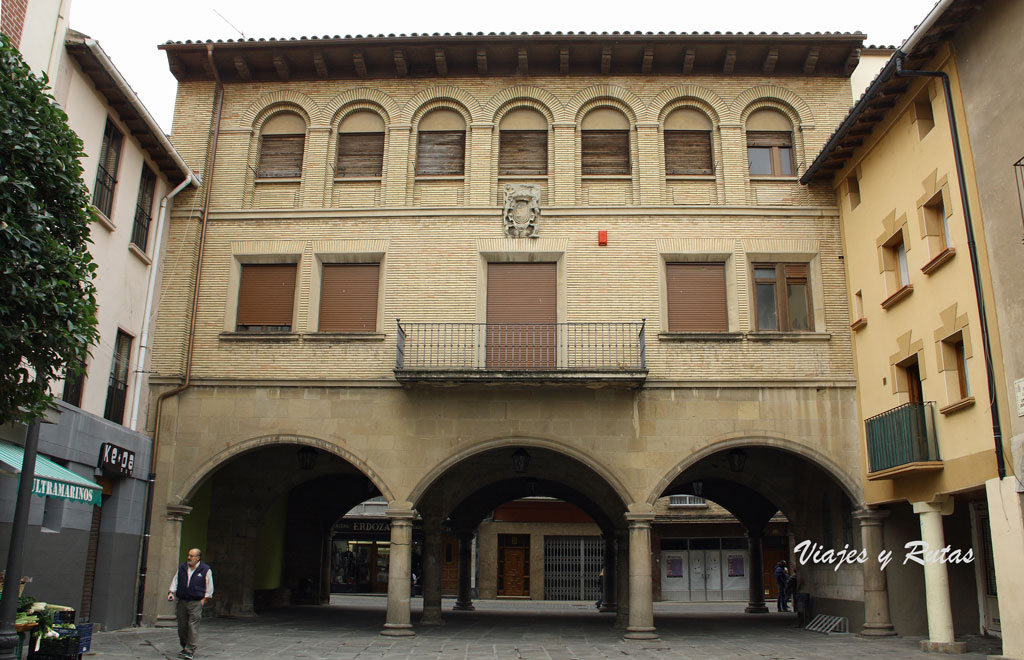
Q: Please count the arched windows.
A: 7